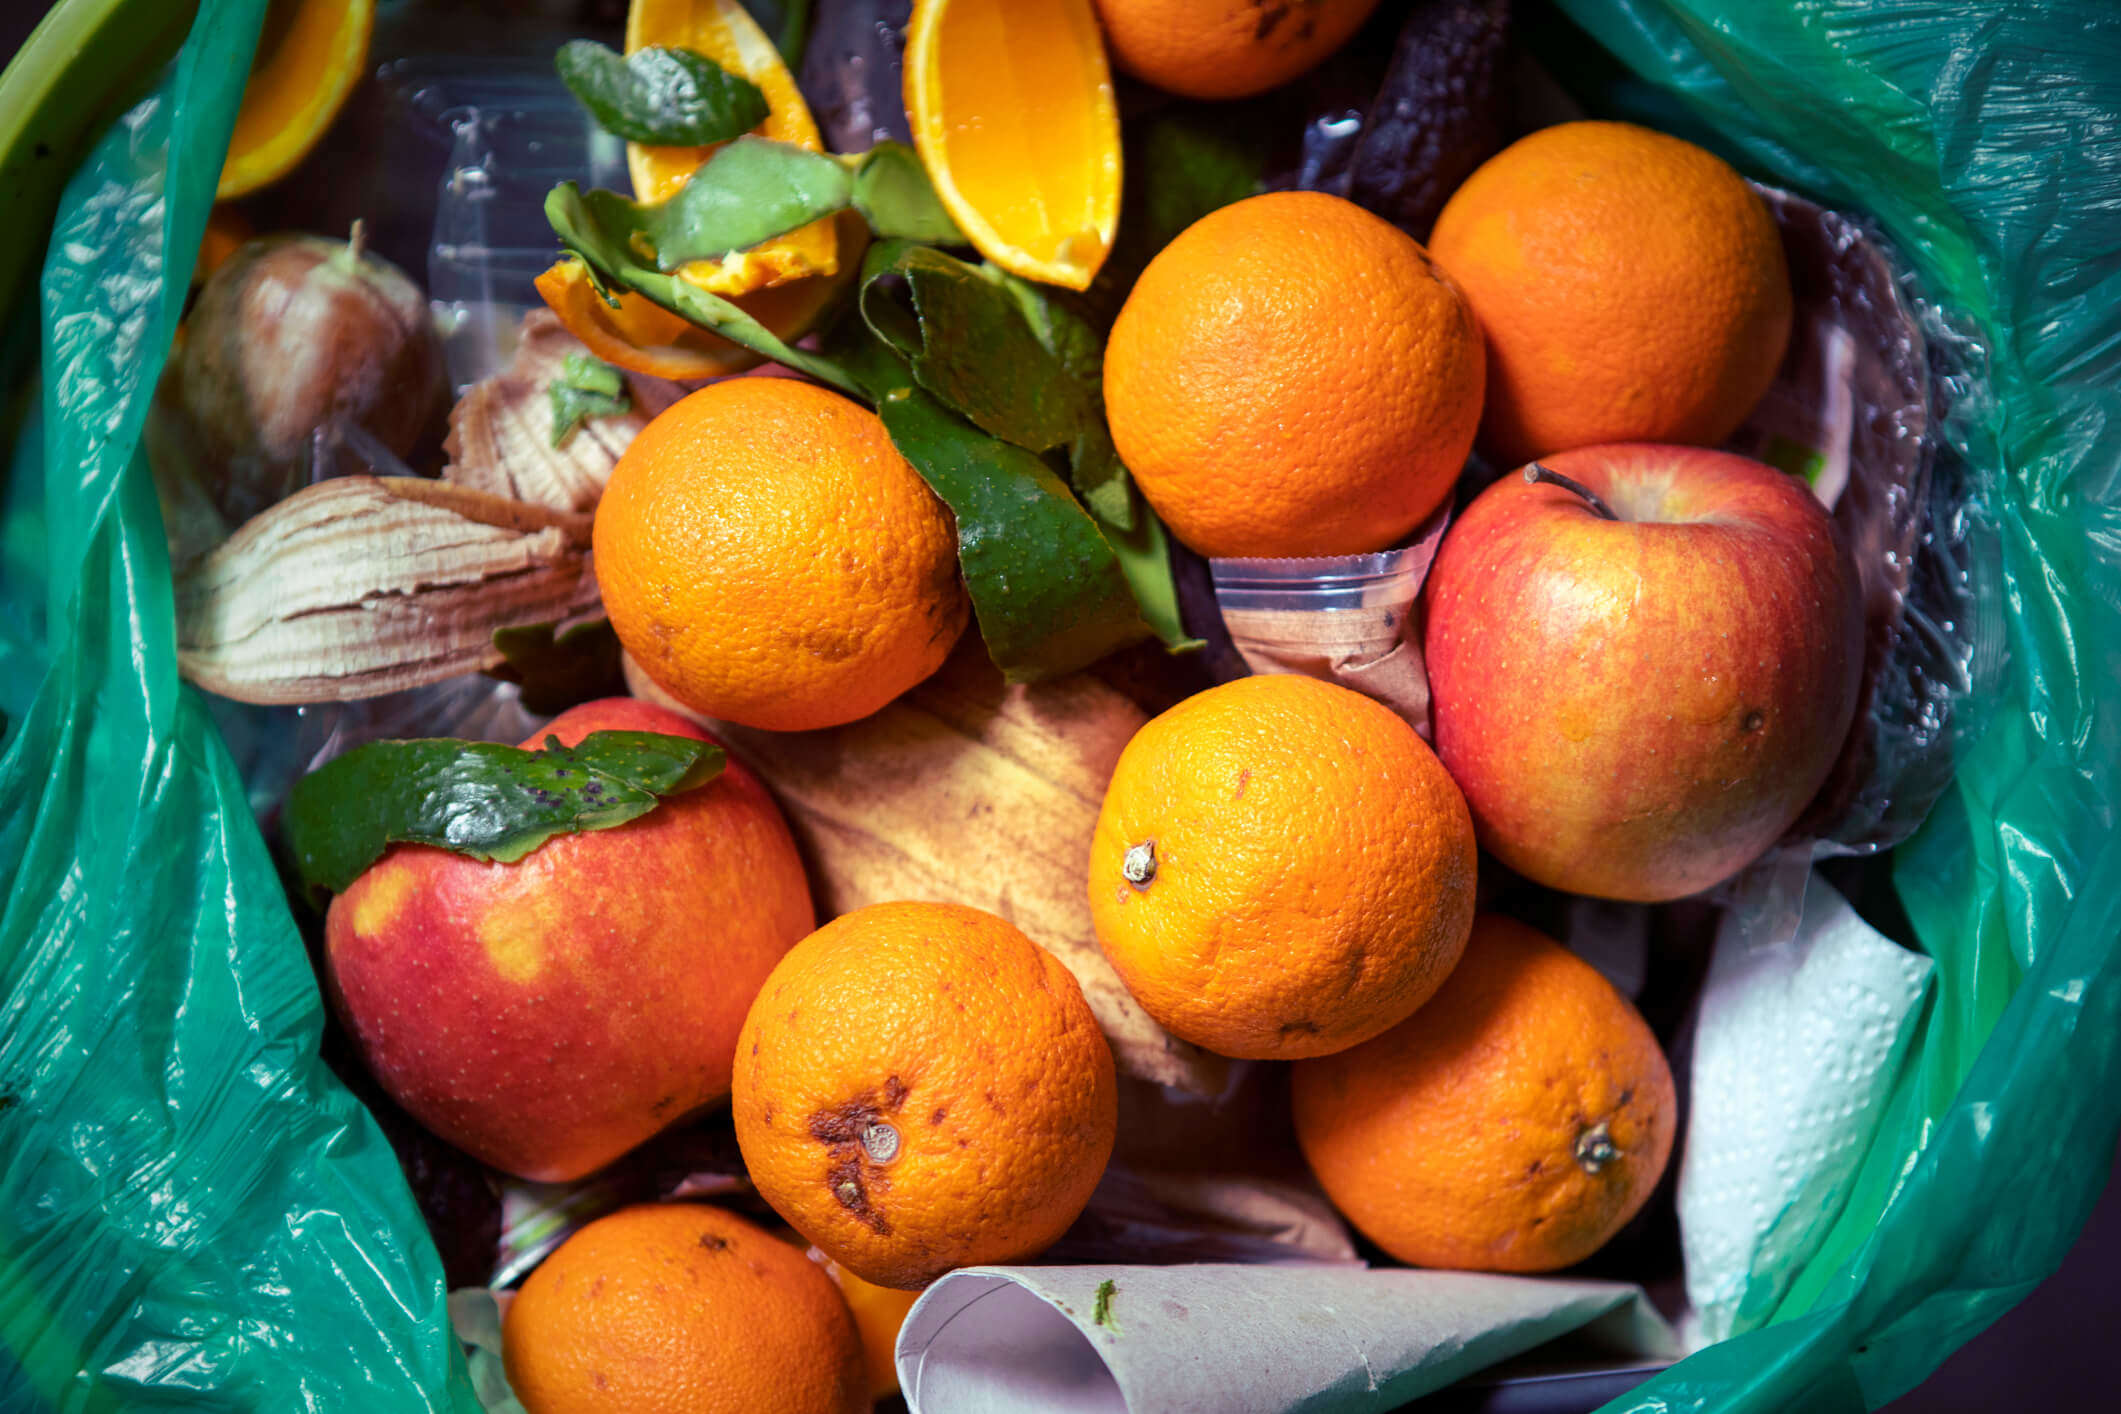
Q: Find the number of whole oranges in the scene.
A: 8